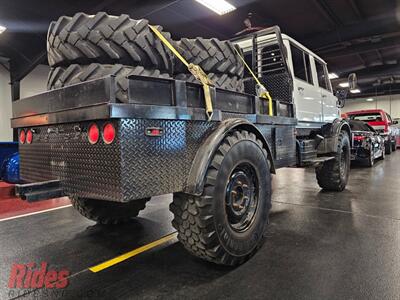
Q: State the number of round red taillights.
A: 4